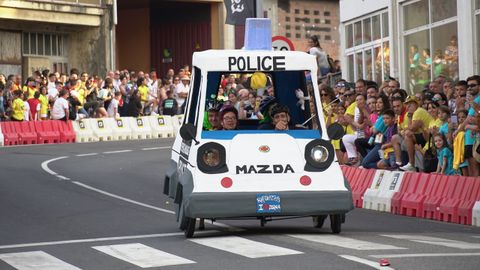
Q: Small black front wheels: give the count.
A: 2